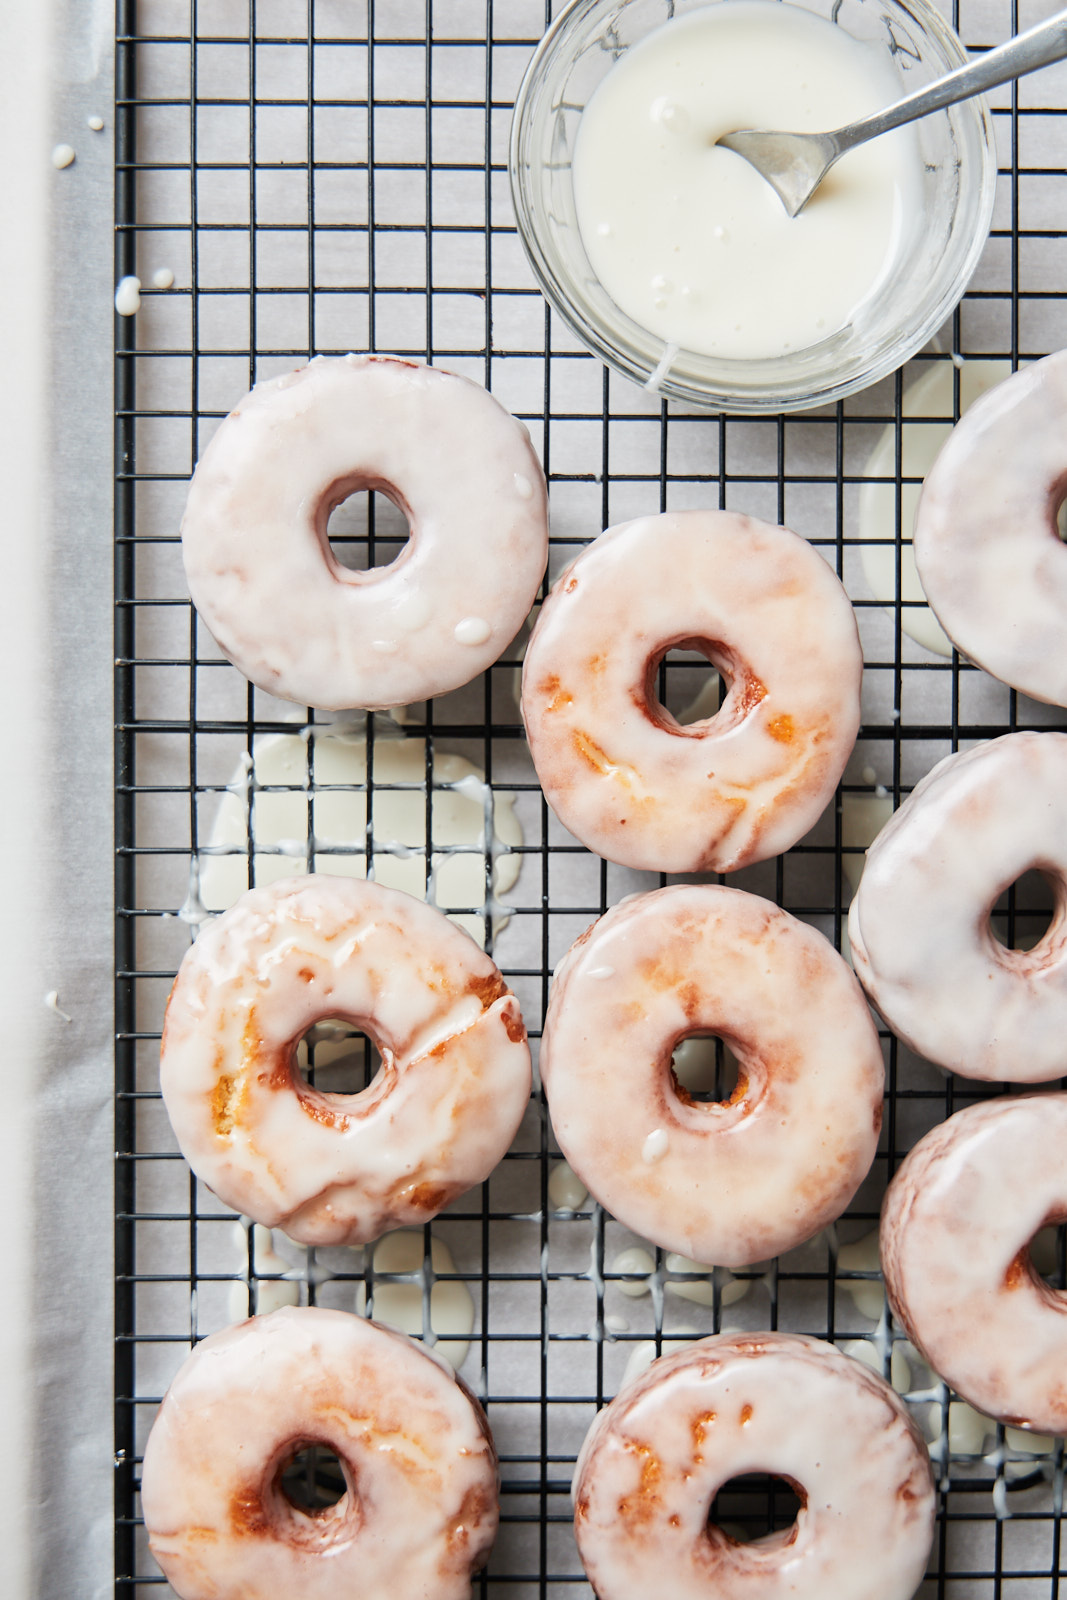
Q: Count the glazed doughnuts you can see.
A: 9